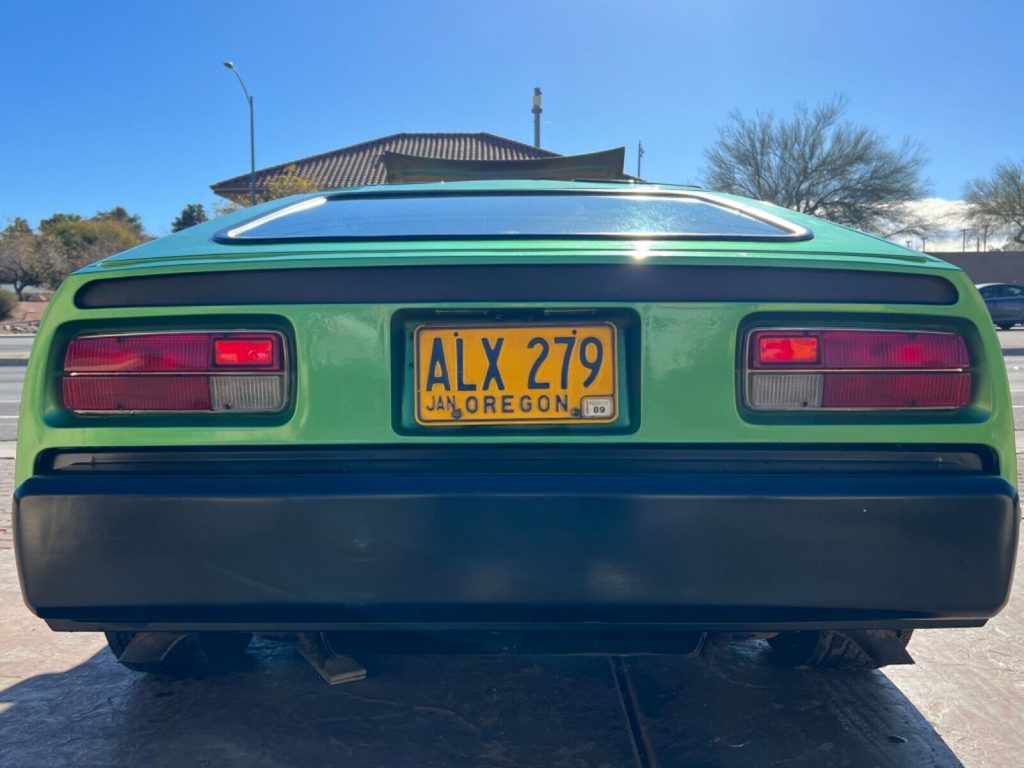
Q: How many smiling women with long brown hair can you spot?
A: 0